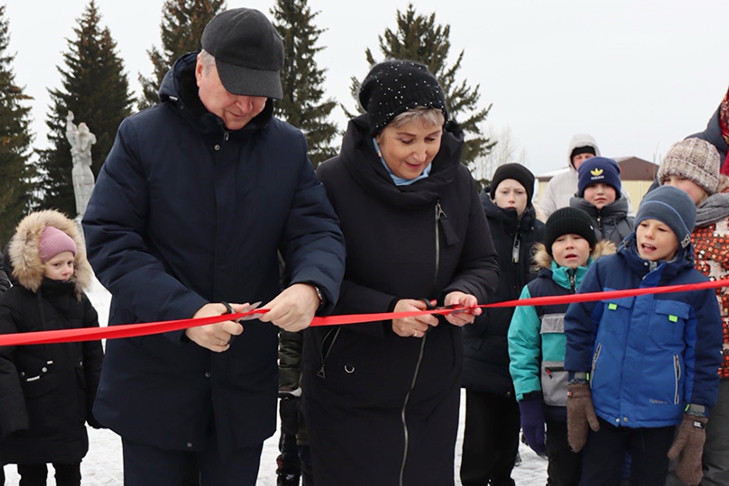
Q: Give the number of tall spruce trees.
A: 5